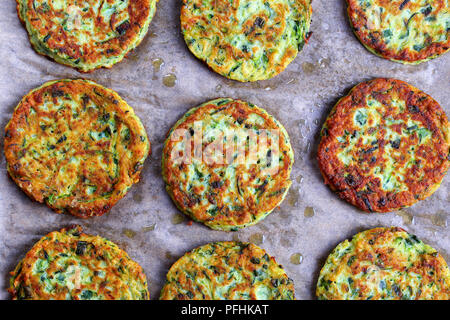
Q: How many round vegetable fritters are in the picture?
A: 9